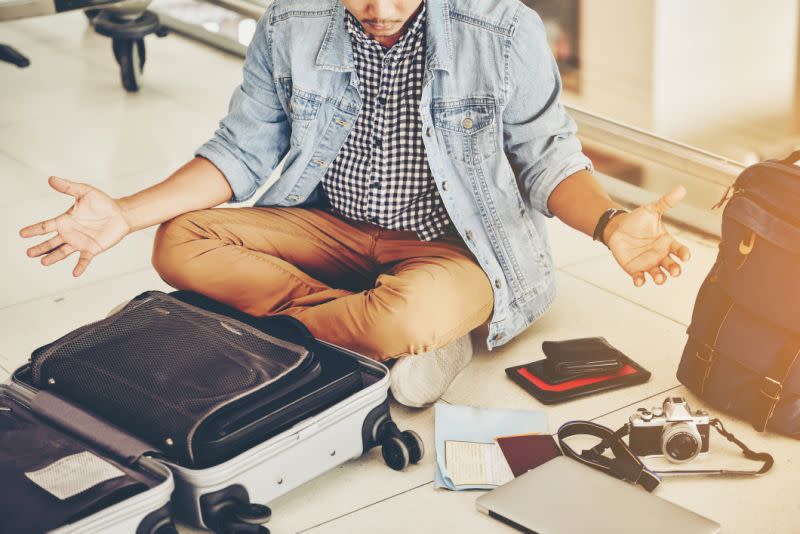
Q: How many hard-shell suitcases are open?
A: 1